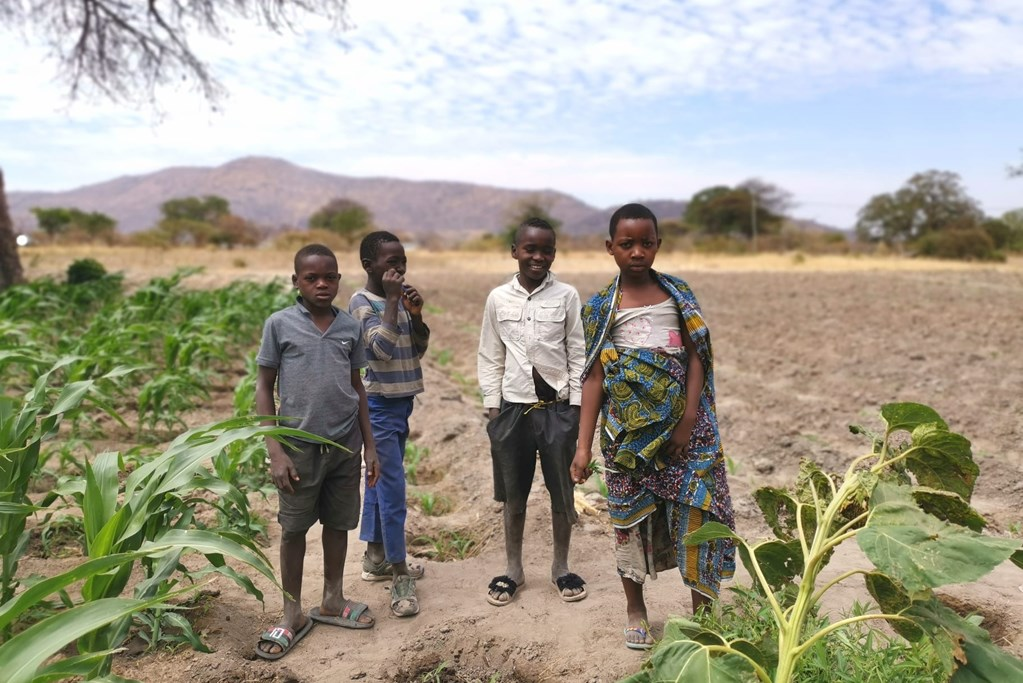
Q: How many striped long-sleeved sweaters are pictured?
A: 1